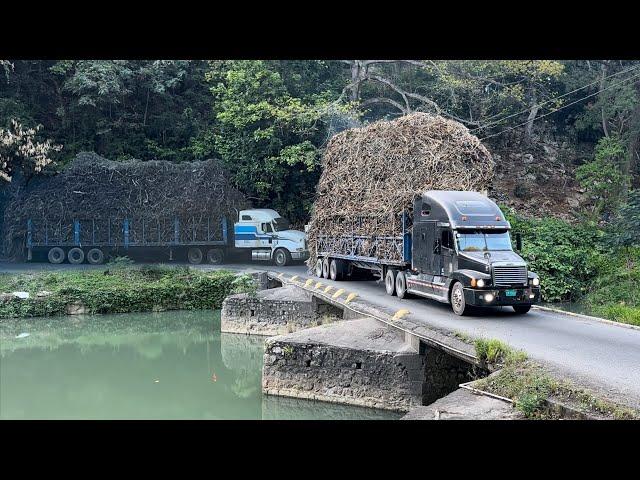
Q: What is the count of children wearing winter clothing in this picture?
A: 0